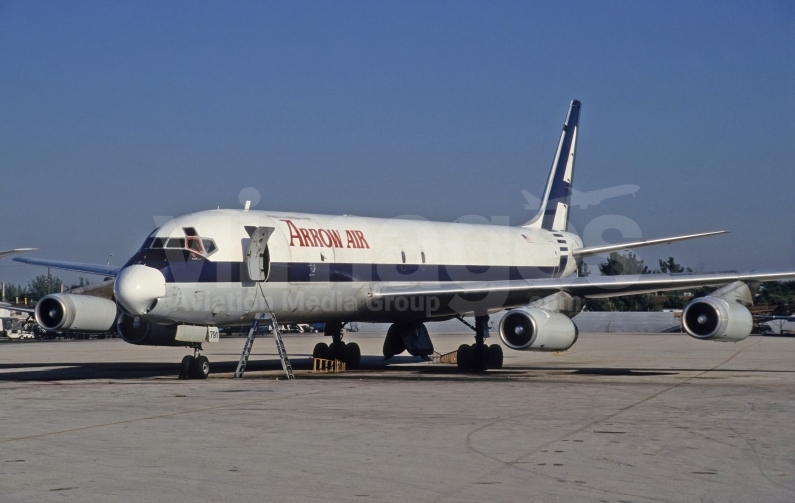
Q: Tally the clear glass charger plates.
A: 0